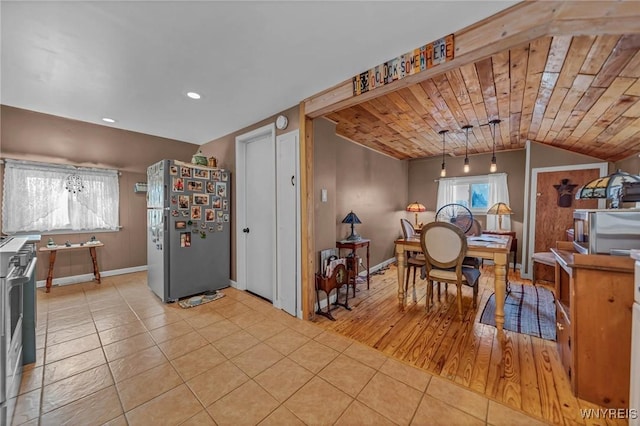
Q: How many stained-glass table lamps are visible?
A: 4